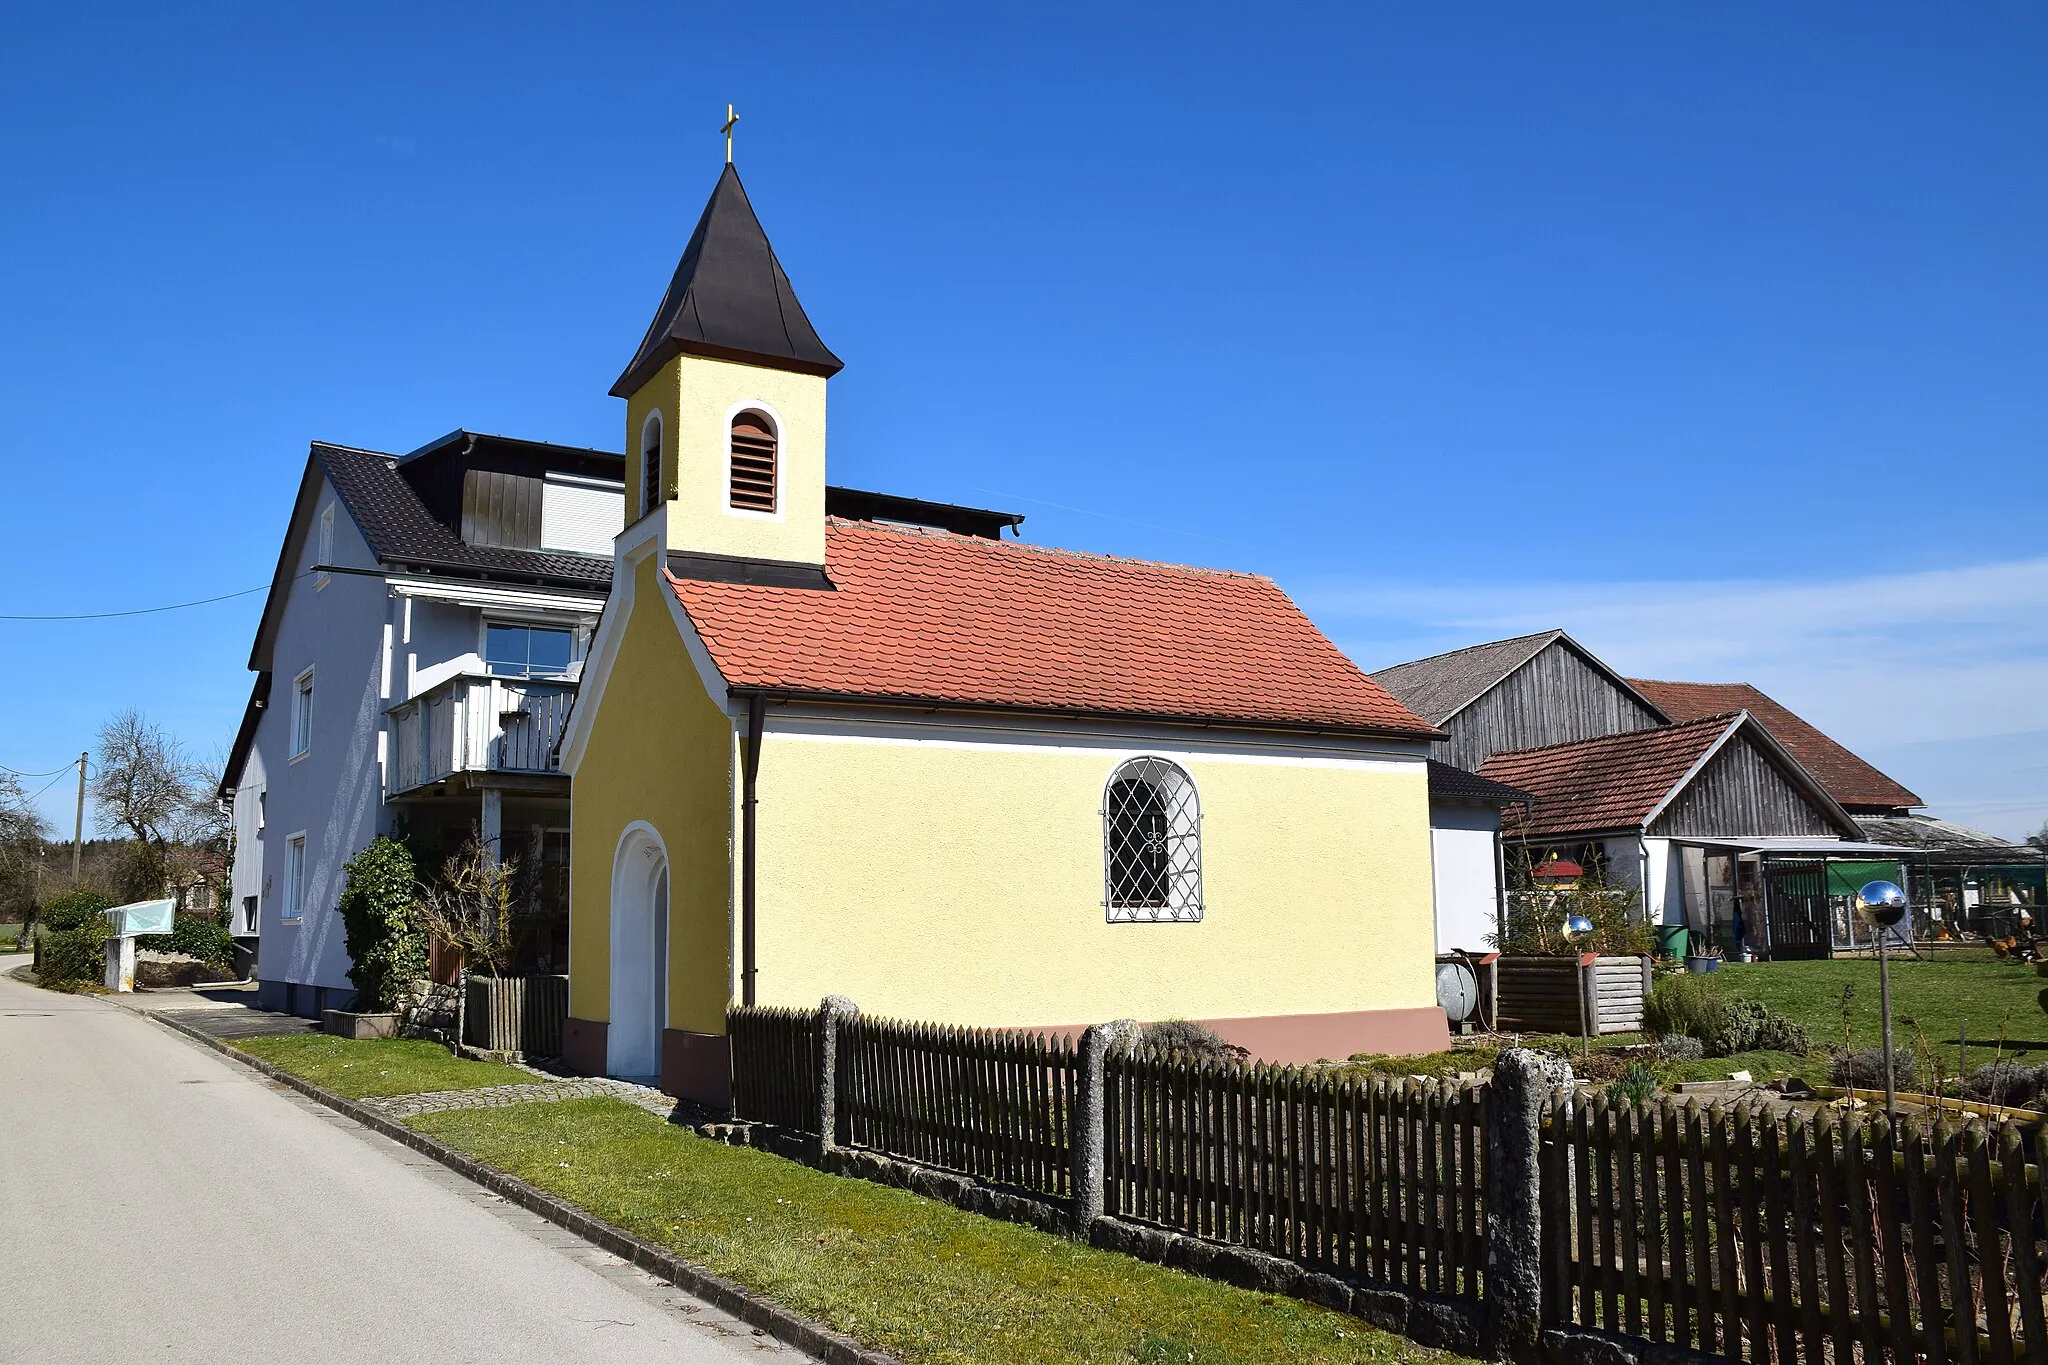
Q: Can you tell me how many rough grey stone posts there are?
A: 3